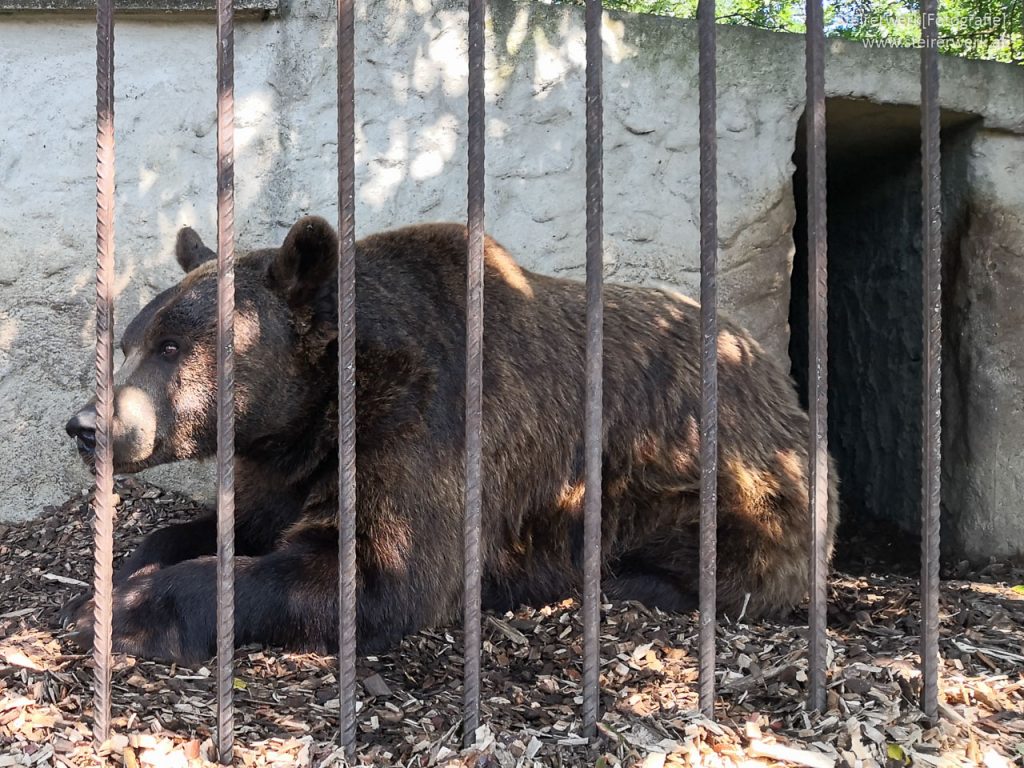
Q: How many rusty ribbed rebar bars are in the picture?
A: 8